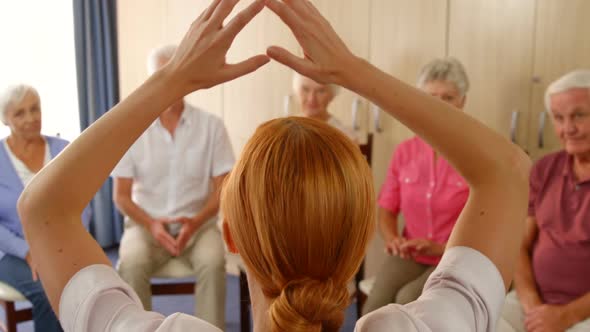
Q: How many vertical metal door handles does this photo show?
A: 5